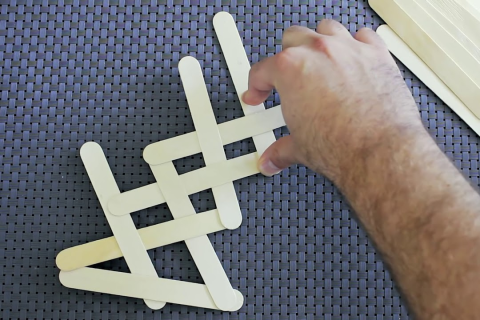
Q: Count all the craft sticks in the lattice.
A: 8